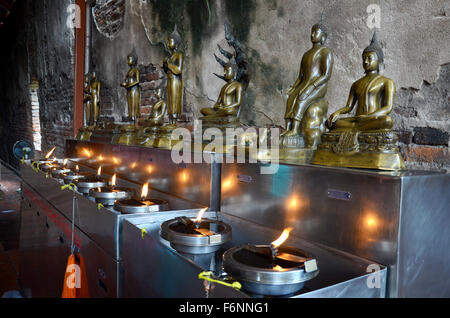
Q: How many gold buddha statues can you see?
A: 8